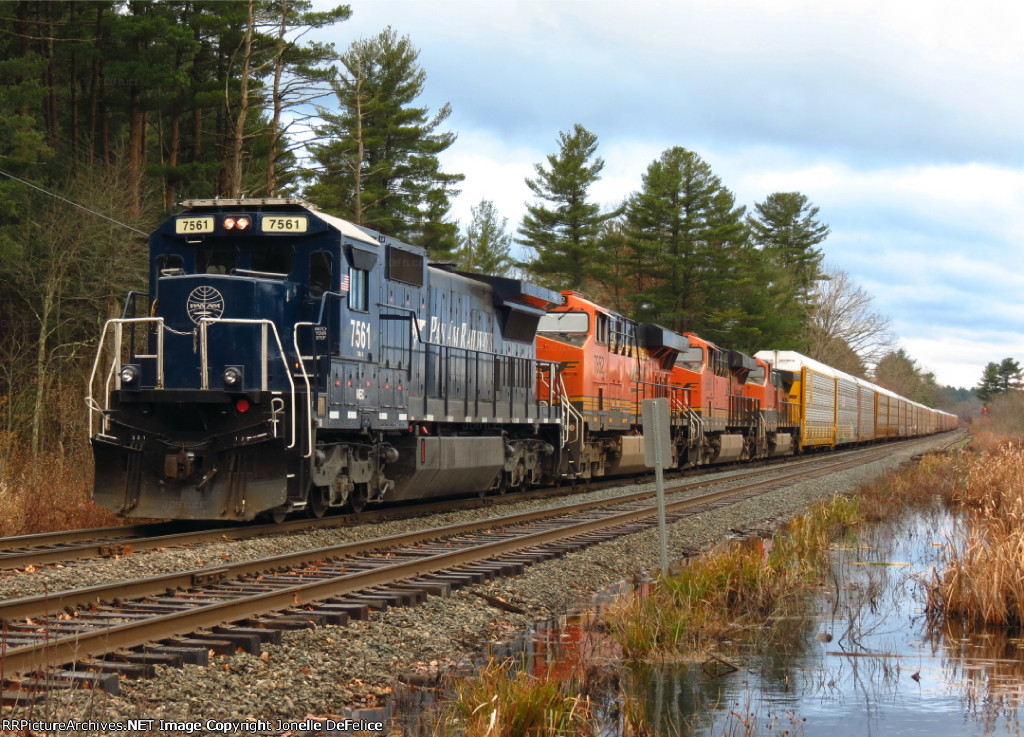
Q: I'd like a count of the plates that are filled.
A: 2